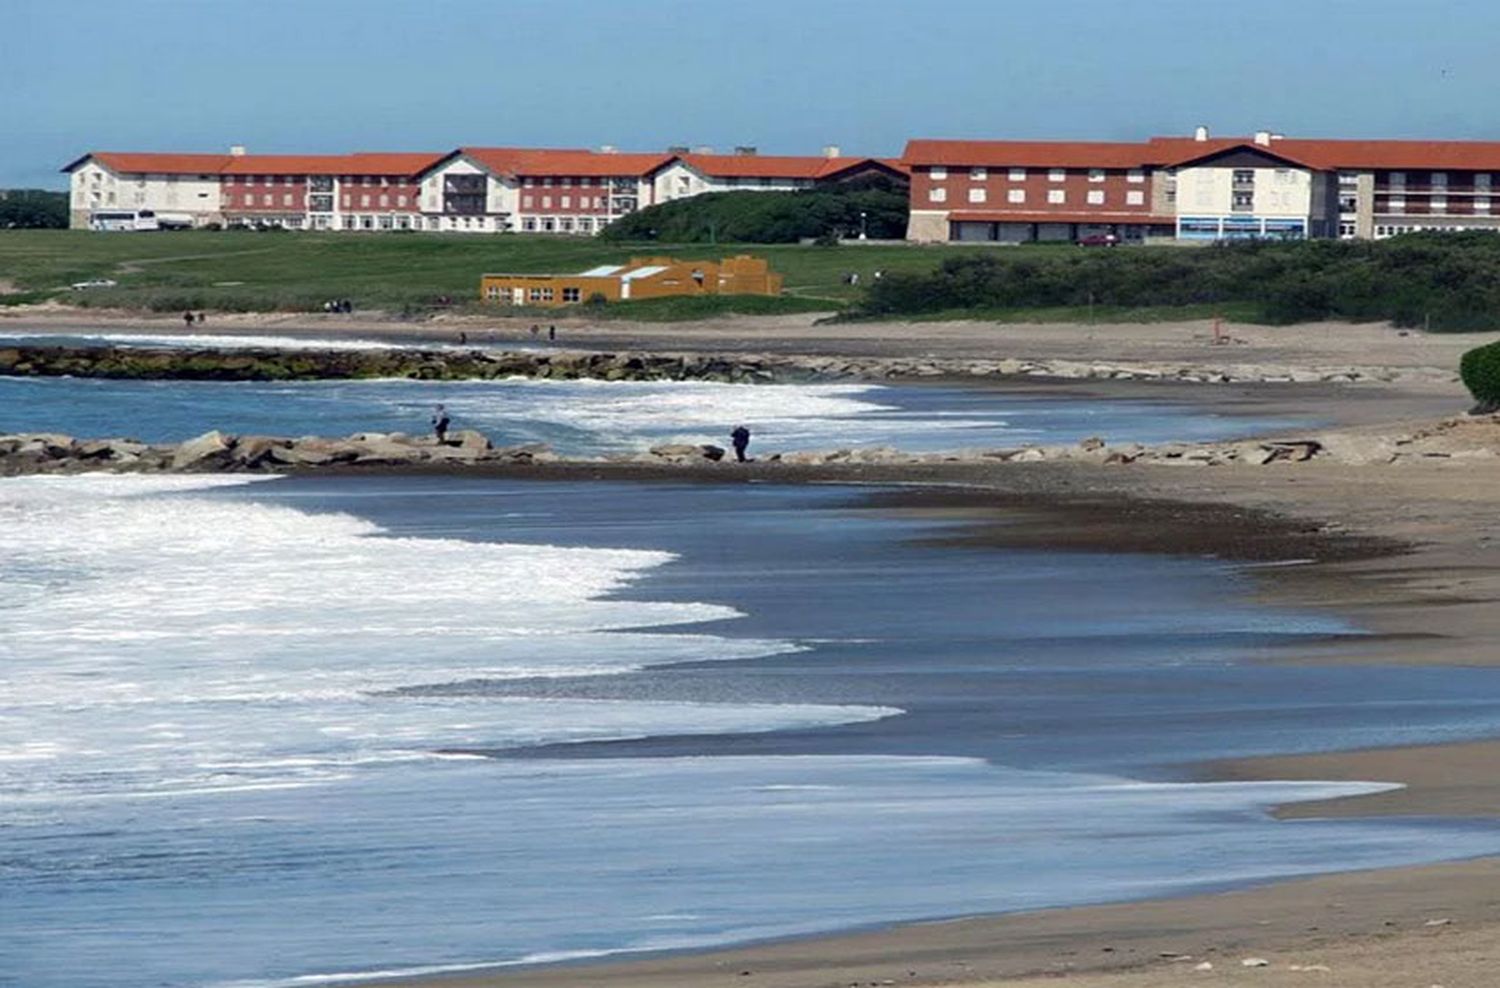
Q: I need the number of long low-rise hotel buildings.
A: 2